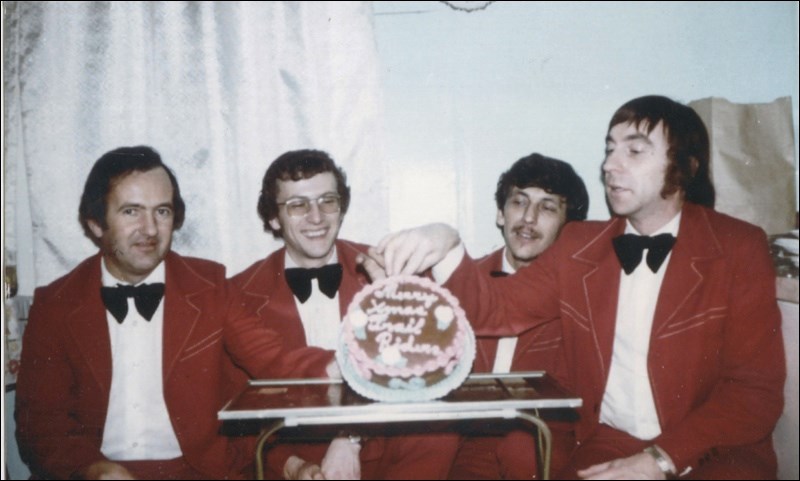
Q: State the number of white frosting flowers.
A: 3